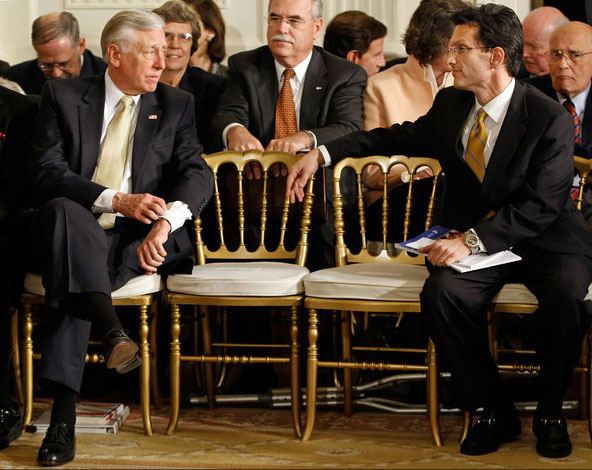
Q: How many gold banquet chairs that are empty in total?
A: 2